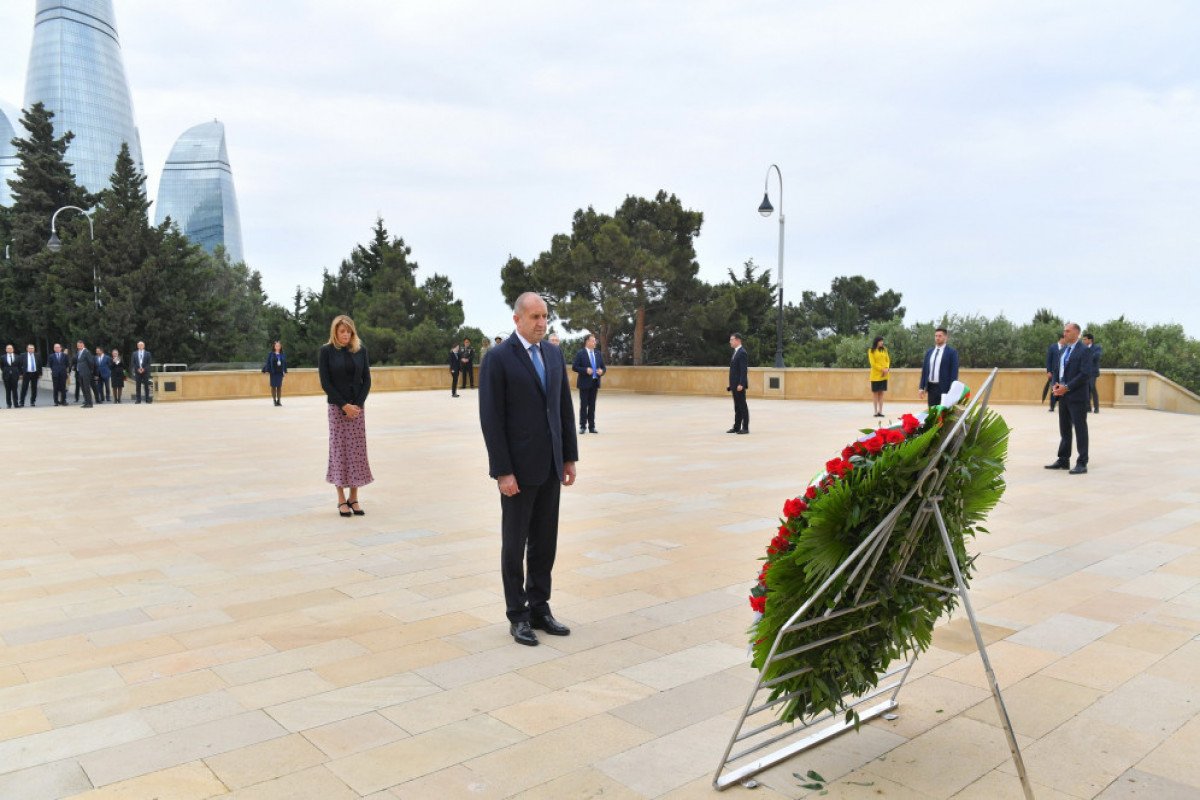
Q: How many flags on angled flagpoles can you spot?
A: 0